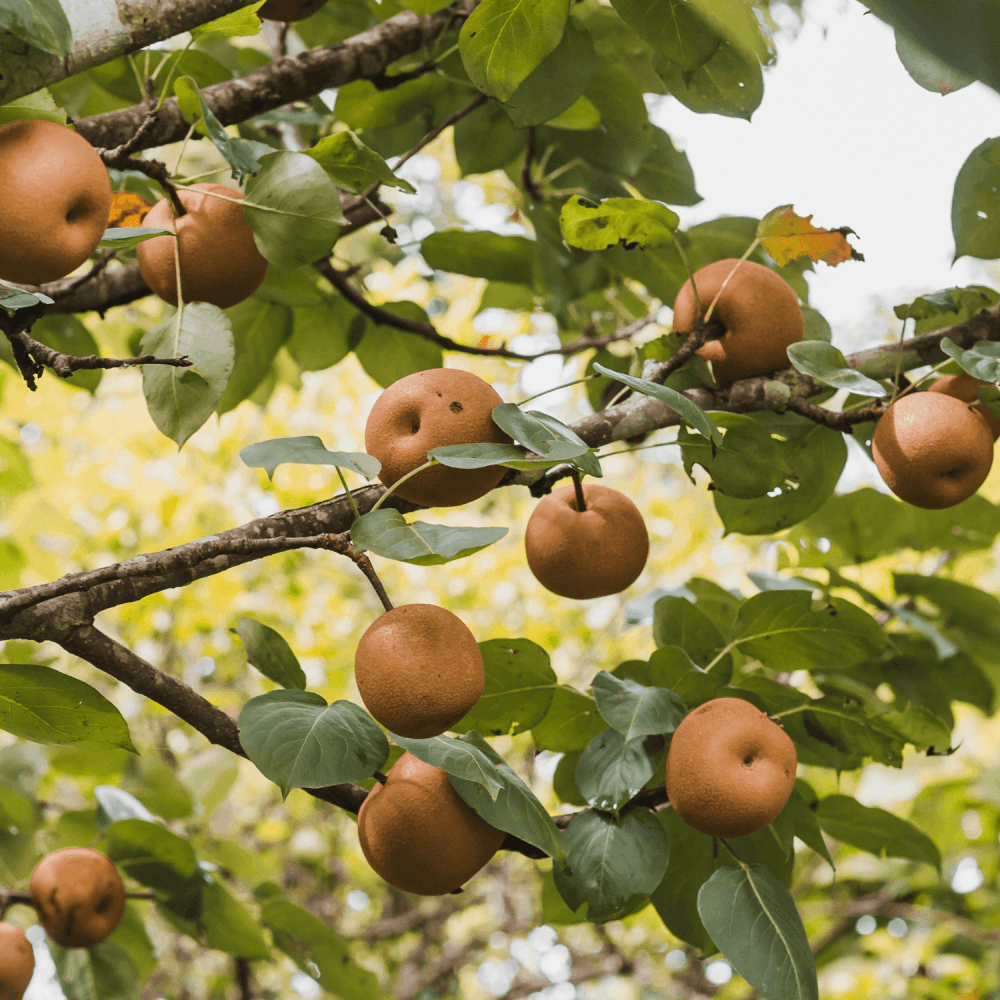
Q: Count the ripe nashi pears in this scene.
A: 13